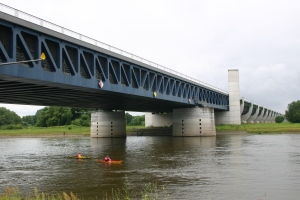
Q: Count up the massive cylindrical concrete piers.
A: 2